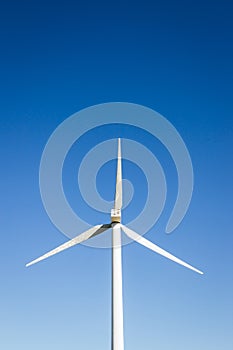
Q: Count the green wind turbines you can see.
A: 0